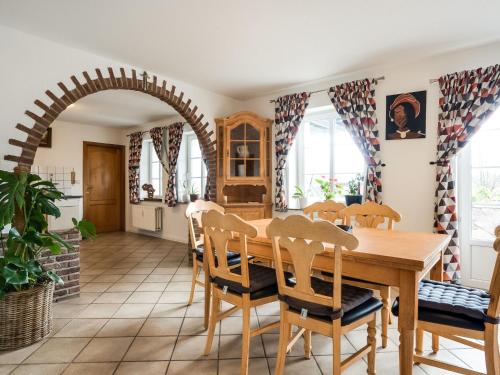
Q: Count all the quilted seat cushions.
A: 4